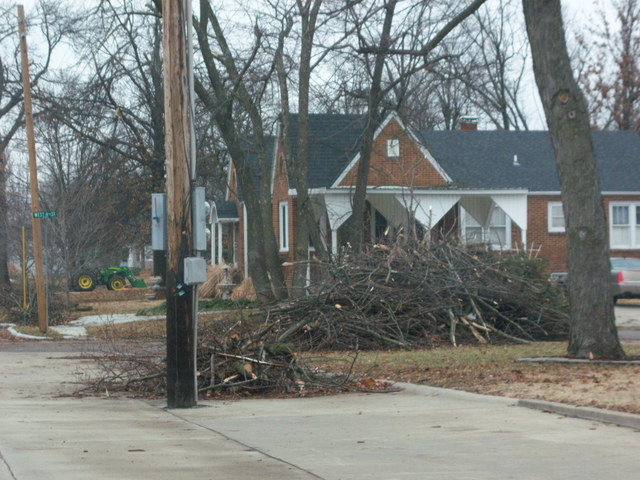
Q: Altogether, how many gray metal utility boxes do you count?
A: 3